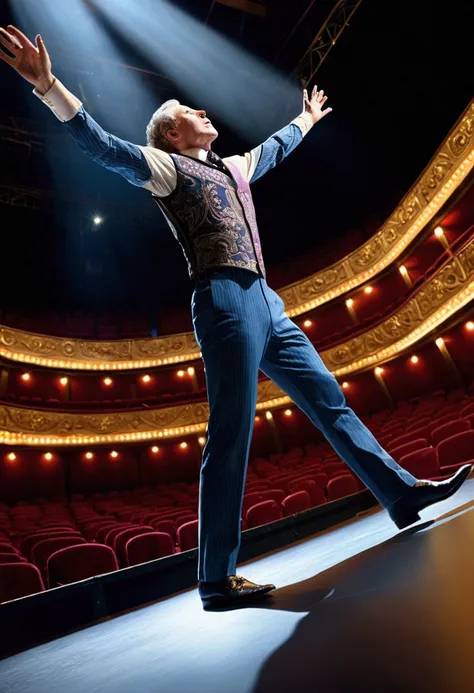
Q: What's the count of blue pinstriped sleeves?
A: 2